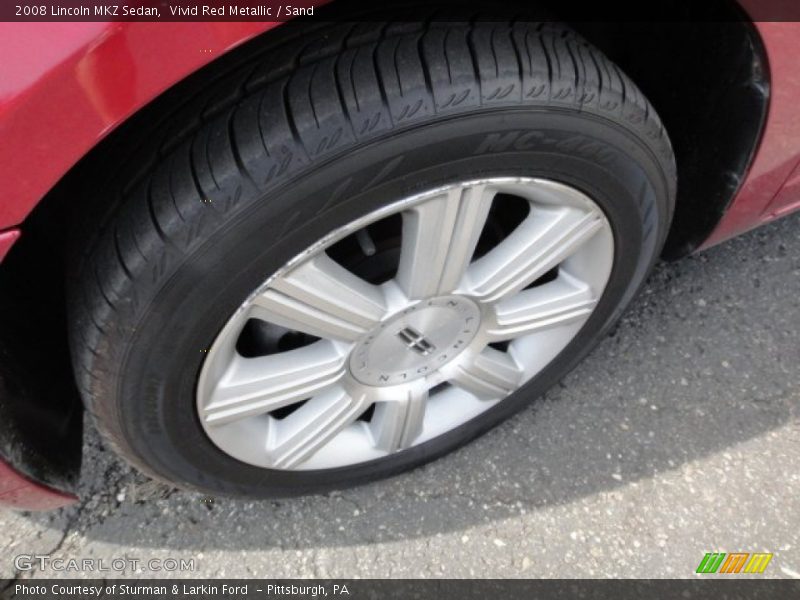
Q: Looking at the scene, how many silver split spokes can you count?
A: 8